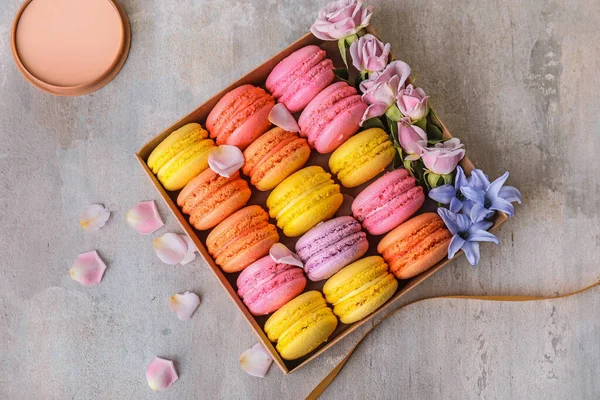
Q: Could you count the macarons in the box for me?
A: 15